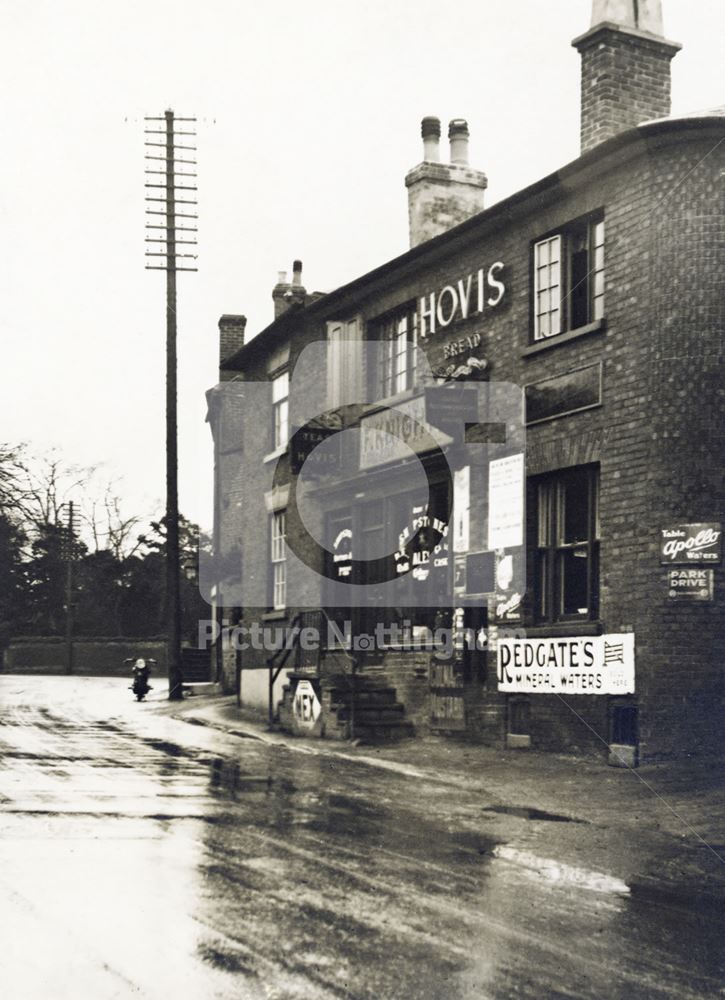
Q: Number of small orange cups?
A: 0